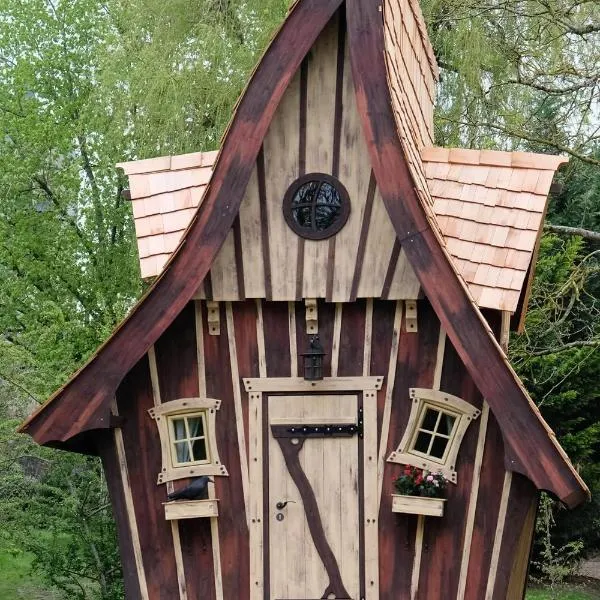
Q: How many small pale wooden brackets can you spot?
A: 3